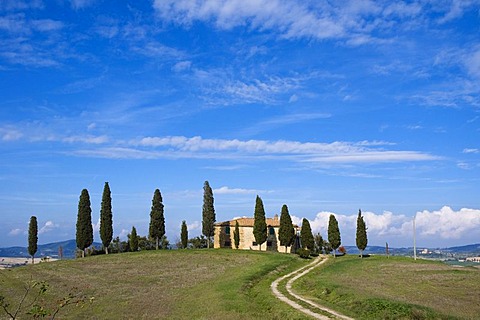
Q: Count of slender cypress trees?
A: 13